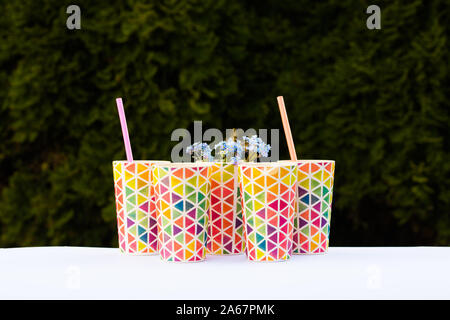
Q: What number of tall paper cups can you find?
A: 5